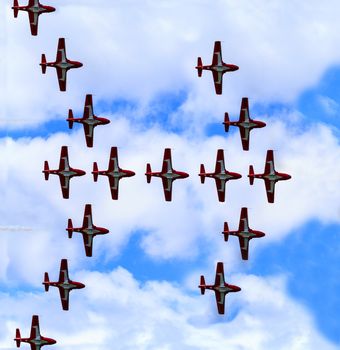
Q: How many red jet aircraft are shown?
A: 15